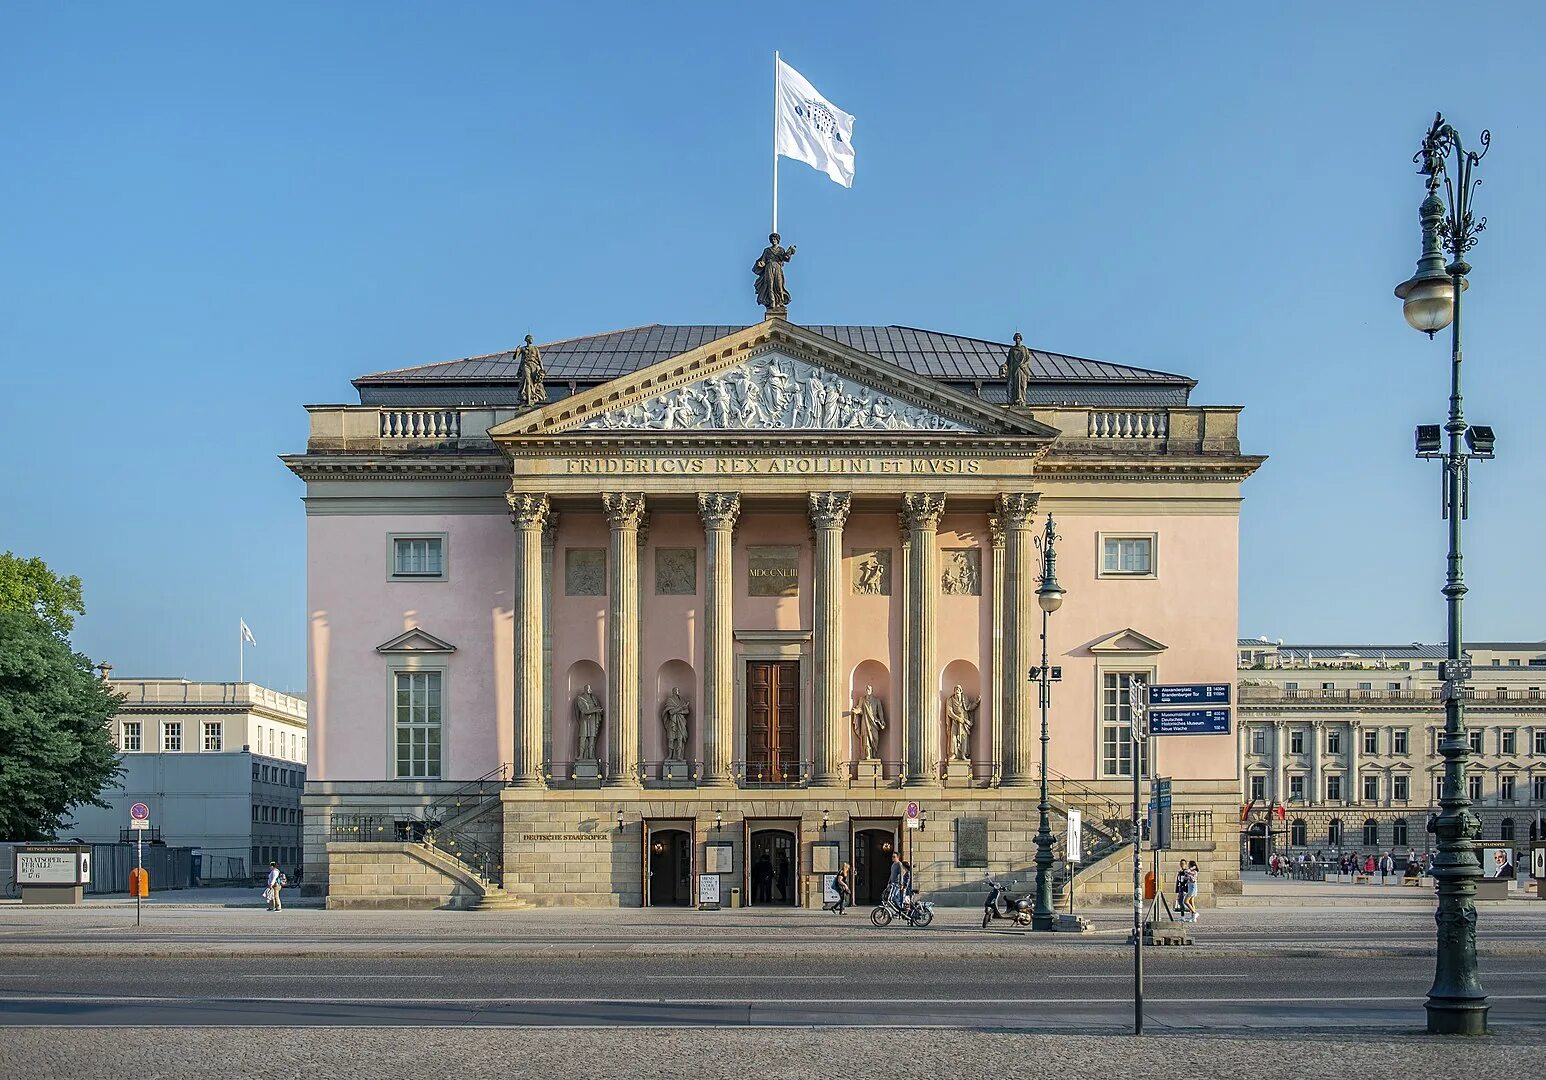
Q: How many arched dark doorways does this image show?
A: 3